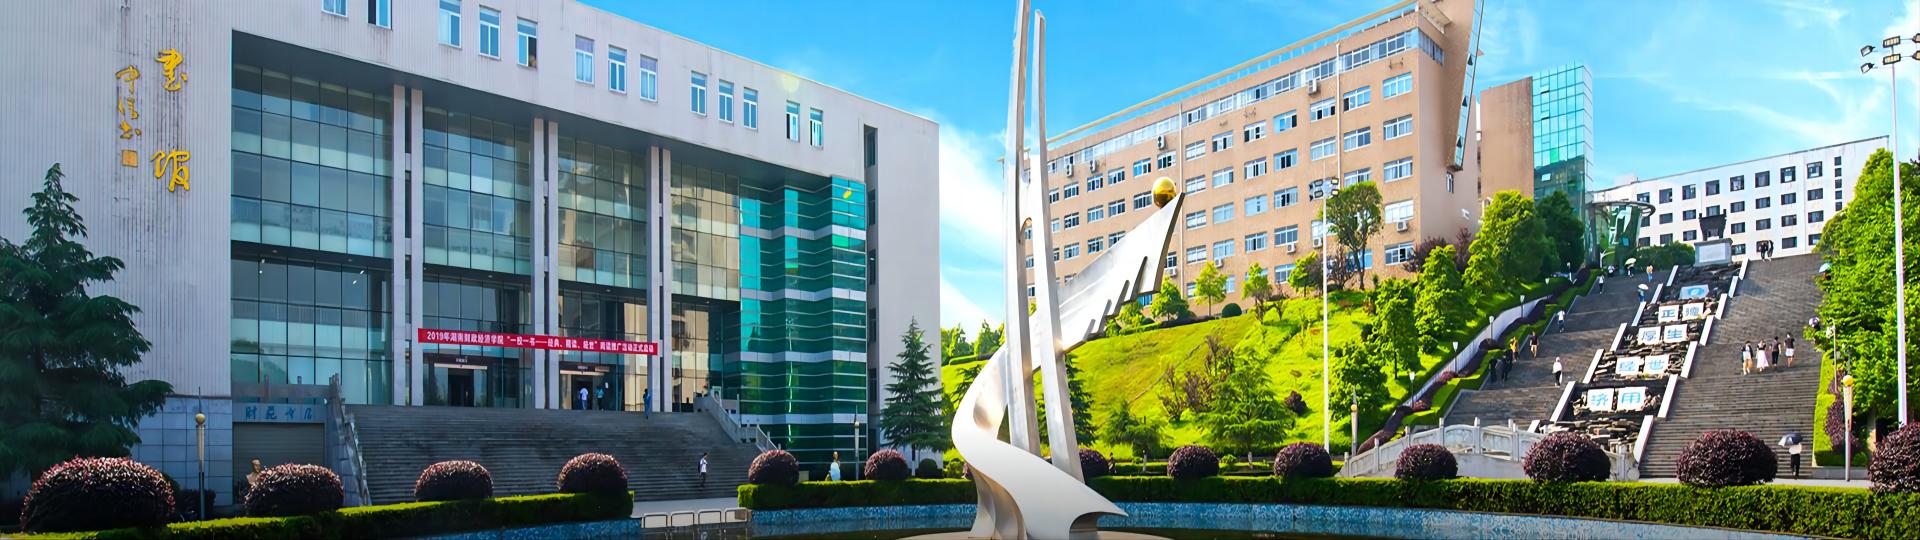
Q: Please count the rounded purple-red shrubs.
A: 13